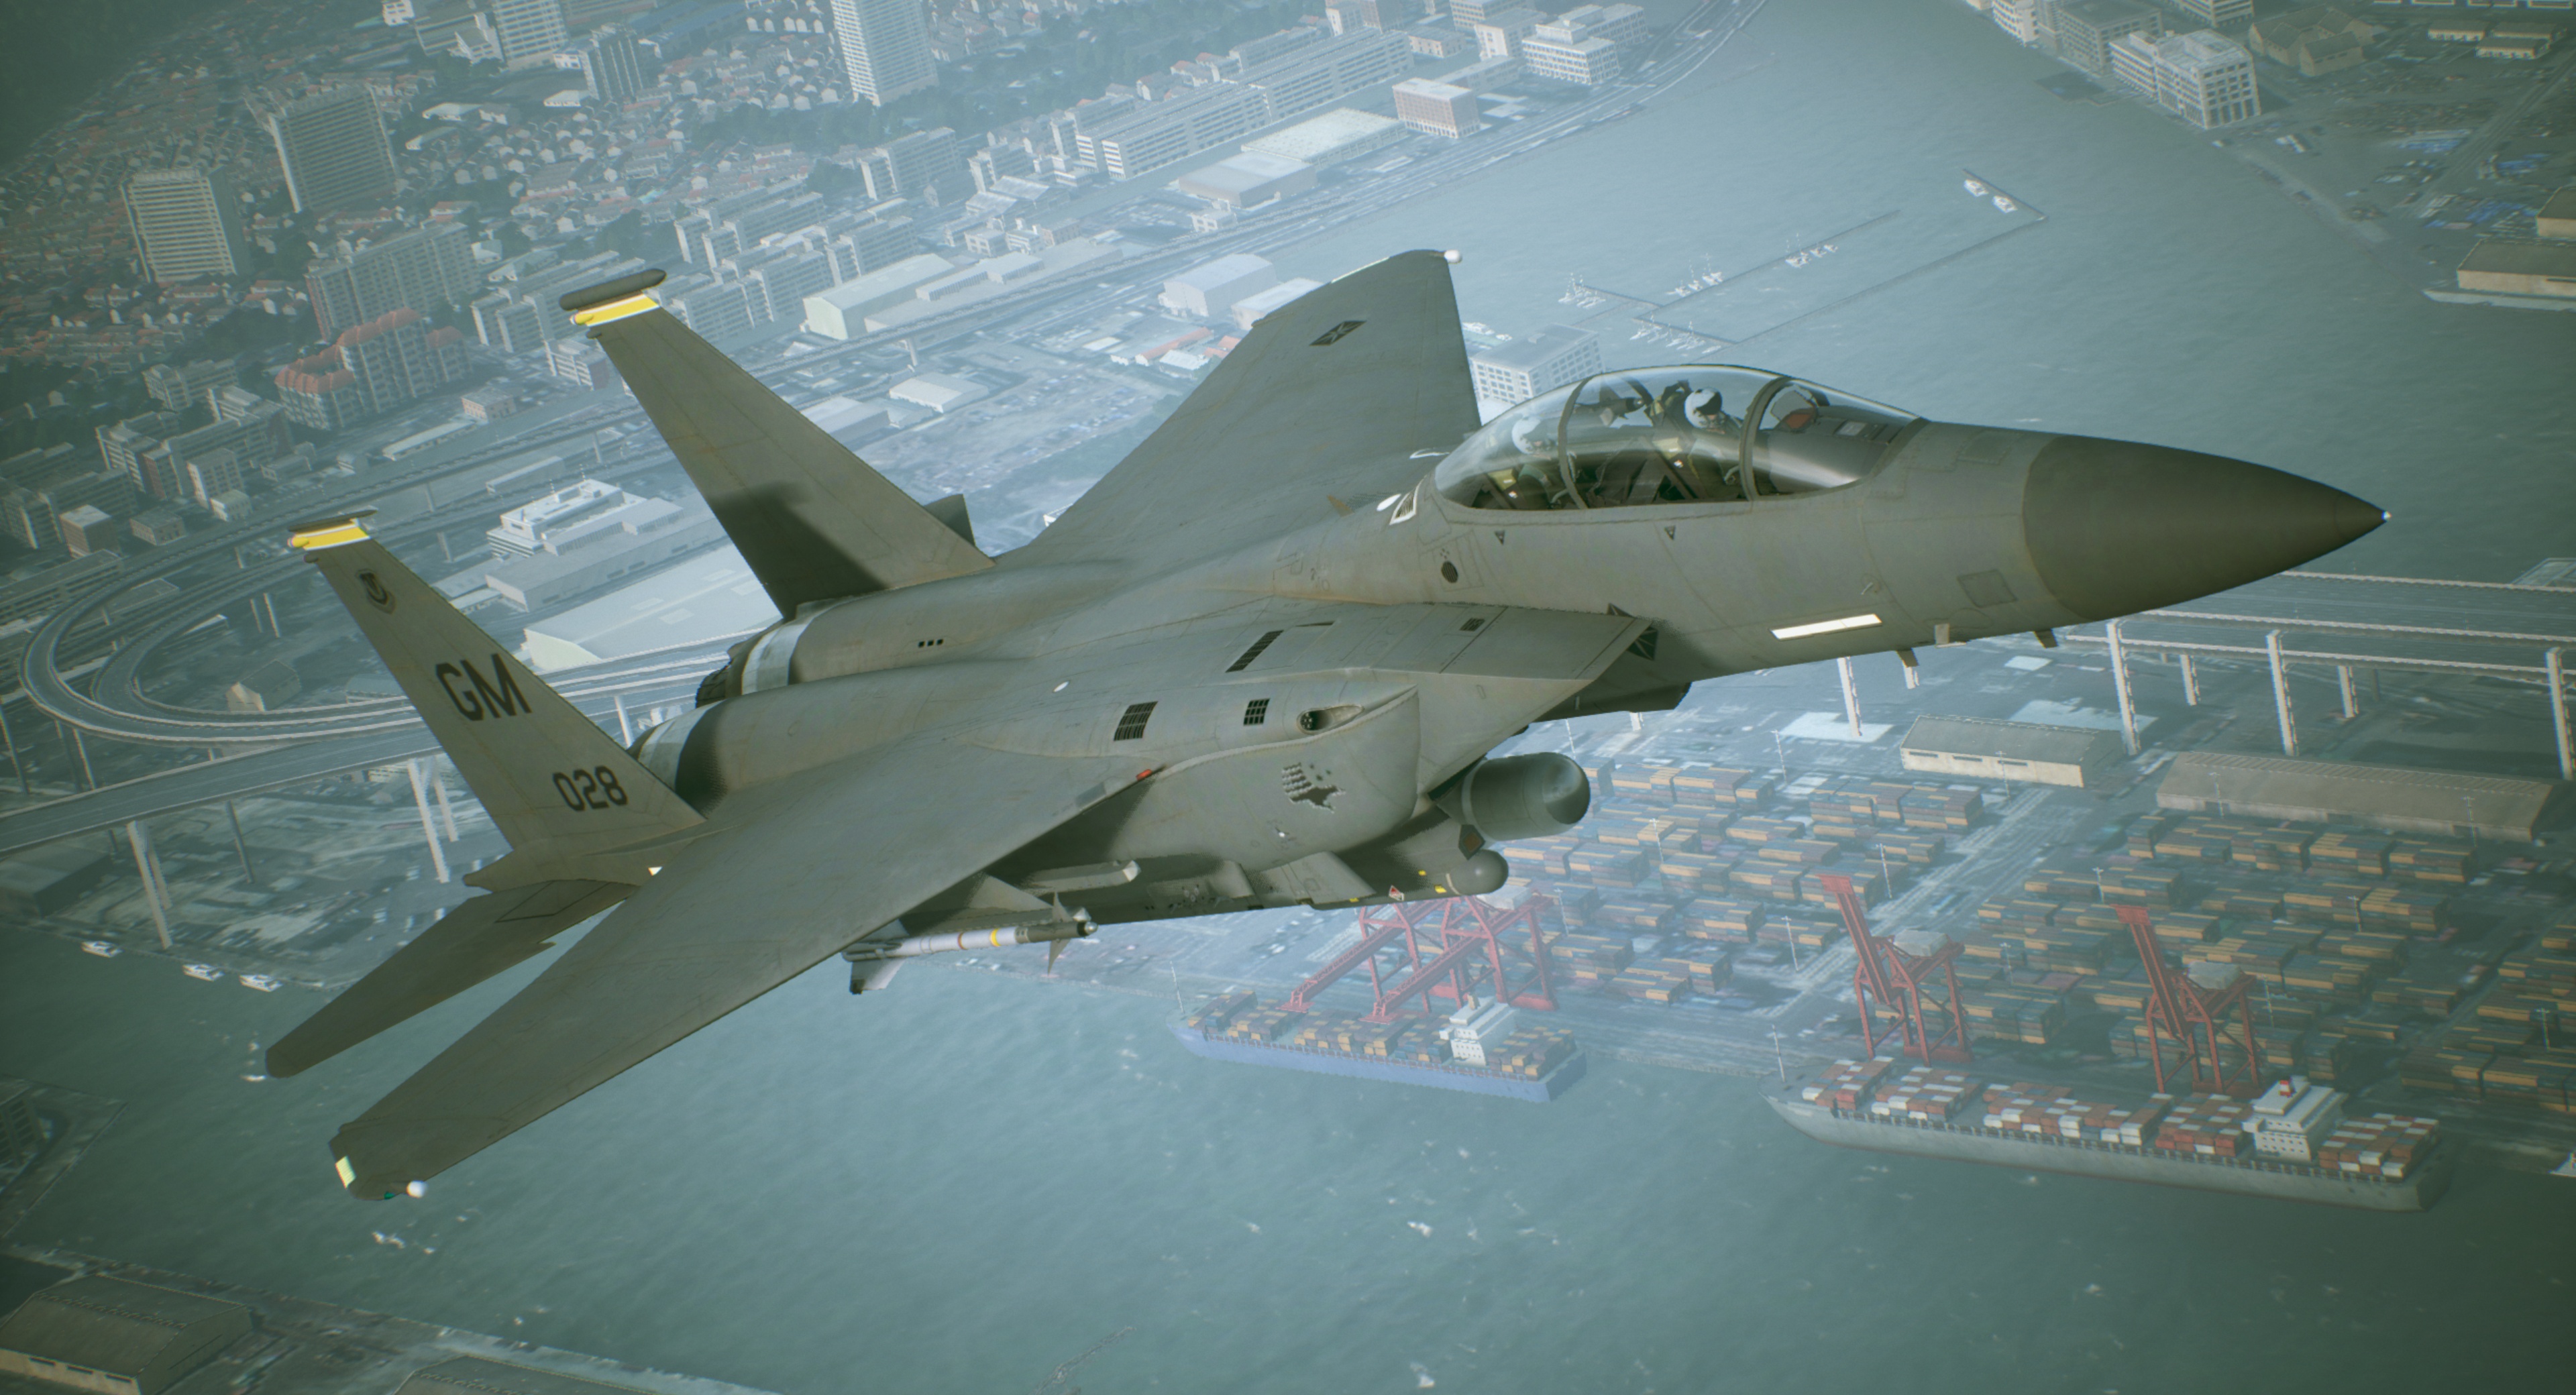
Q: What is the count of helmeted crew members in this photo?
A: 2